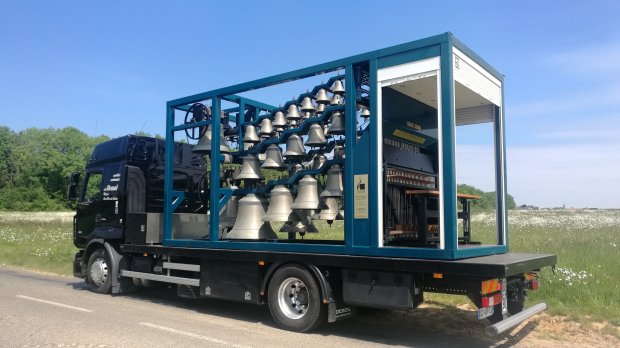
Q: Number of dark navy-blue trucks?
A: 1